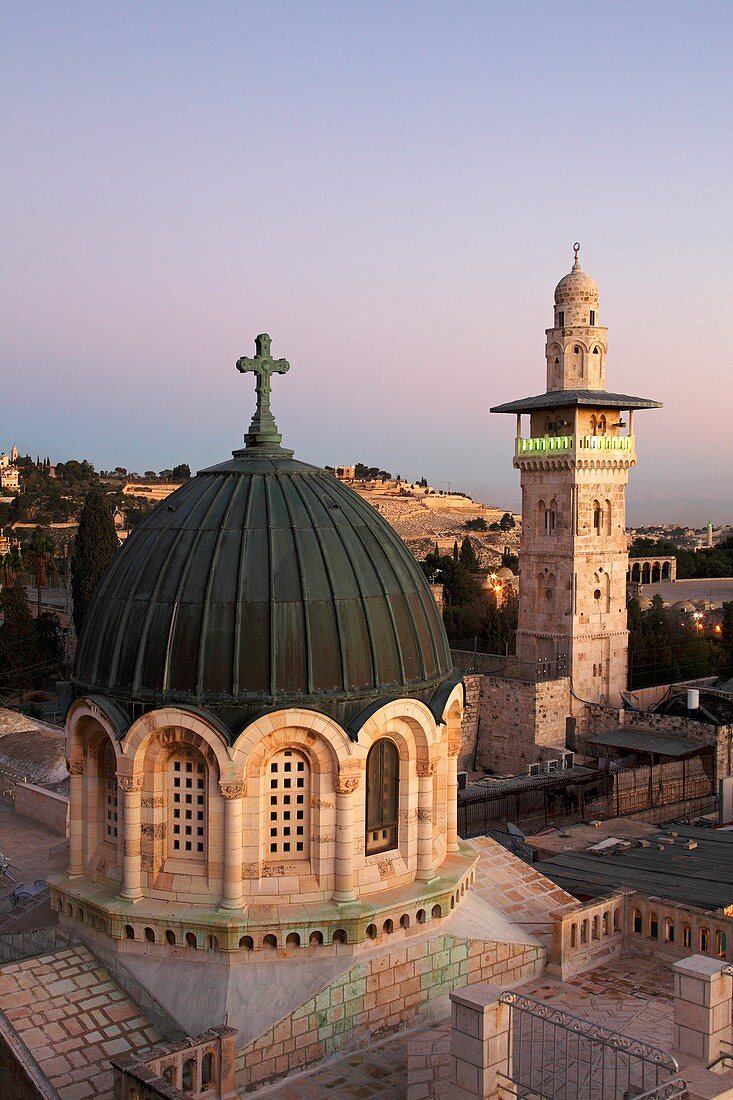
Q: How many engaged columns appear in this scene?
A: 6